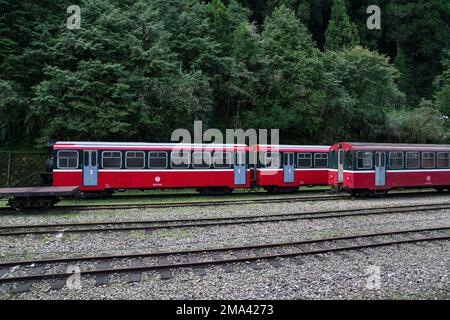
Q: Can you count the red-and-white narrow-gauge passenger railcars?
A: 3